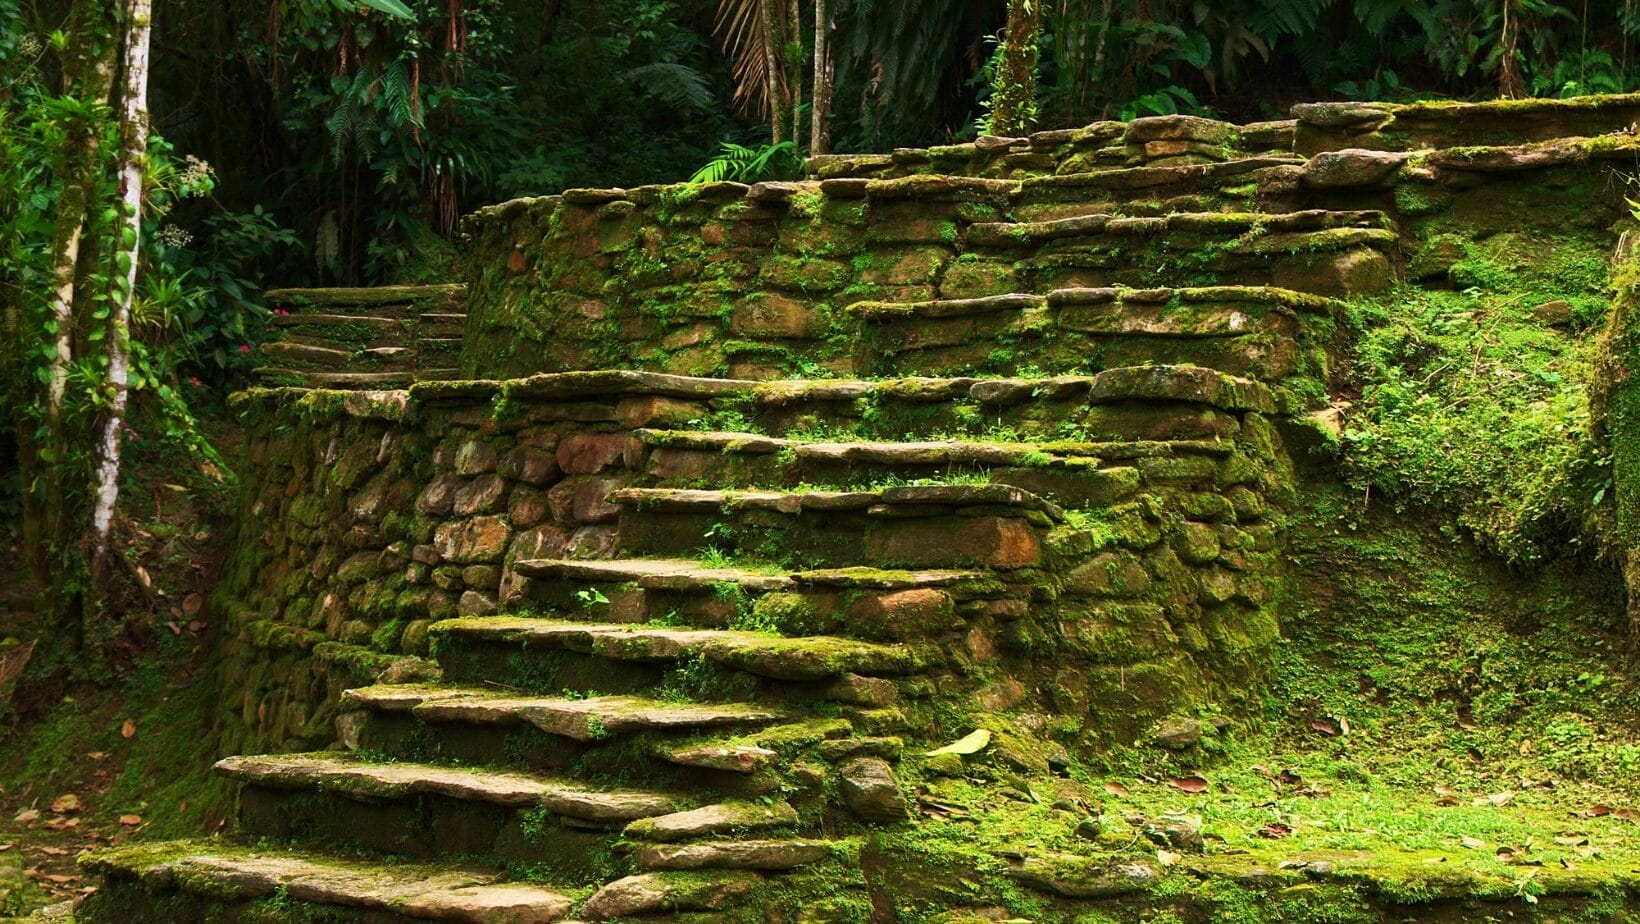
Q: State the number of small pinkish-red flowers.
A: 3